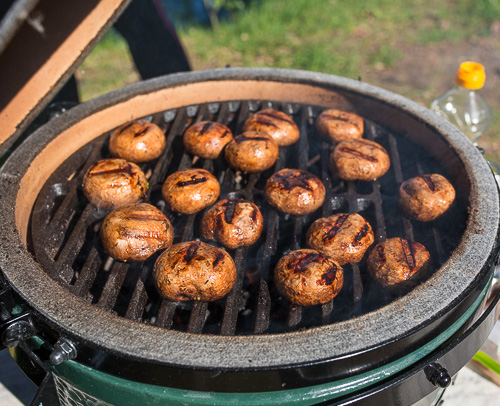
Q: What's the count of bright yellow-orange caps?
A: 1